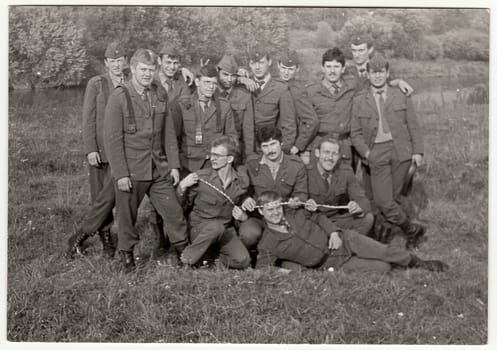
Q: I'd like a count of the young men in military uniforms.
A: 14